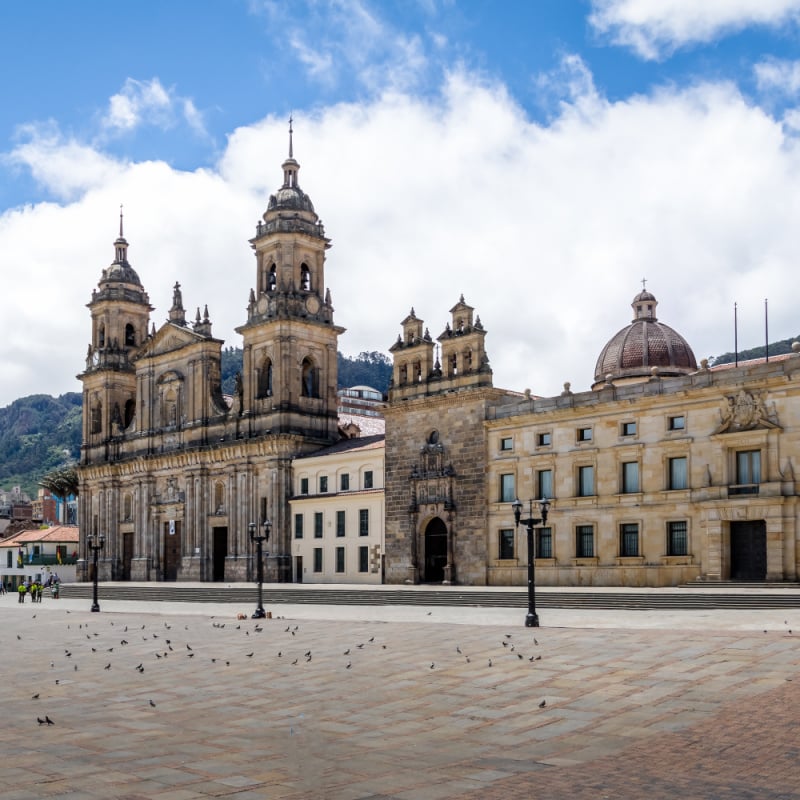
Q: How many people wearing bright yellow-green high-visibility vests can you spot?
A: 3